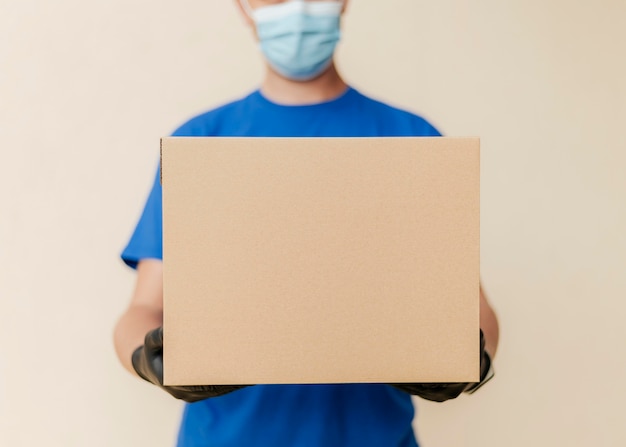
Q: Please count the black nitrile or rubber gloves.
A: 2